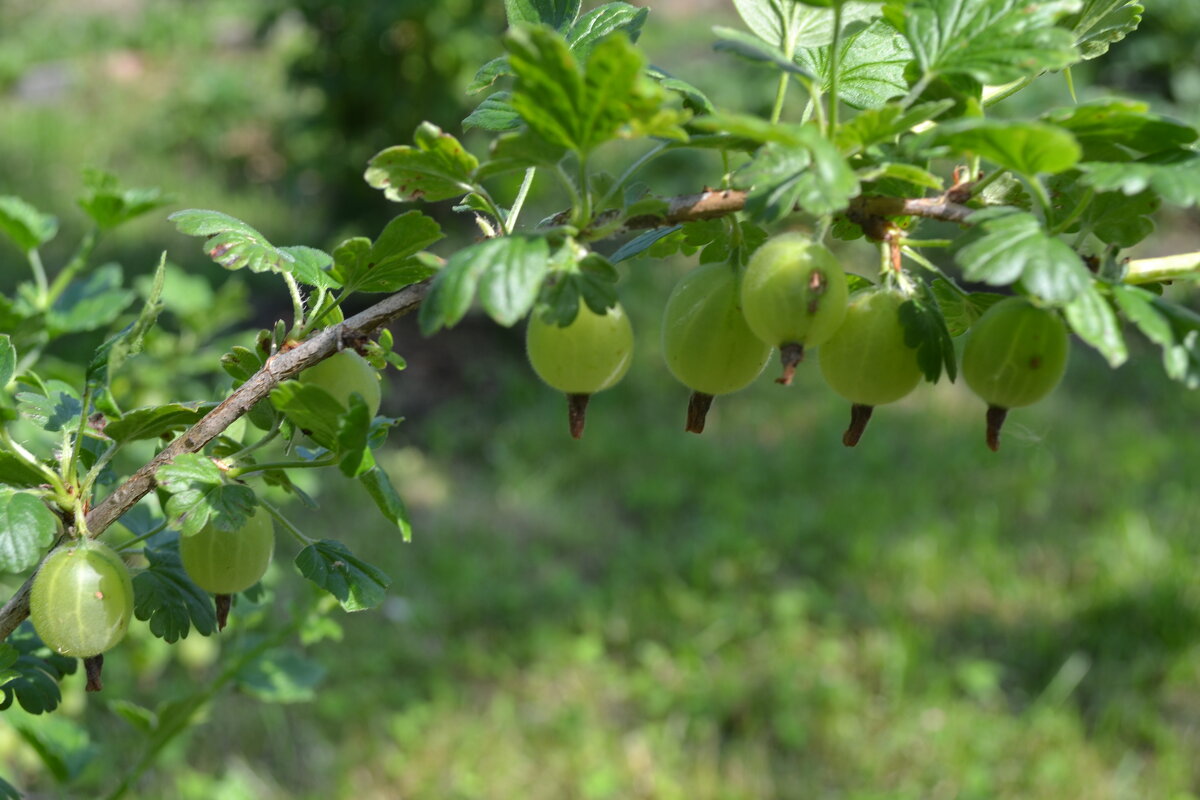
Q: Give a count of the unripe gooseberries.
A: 8